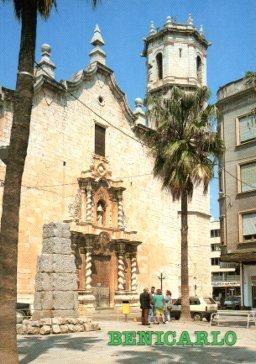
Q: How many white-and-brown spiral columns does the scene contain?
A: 5